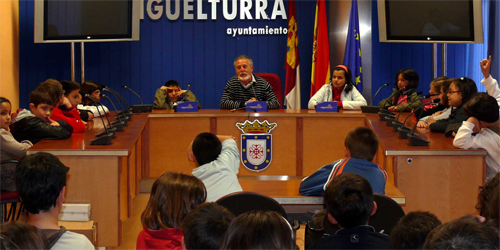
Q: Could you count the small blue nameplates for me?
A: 3